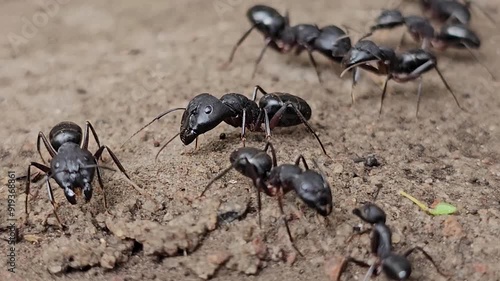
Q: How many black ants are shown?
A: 8